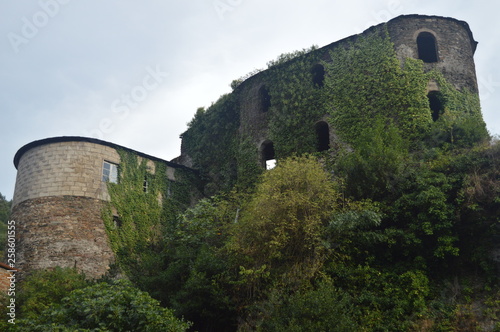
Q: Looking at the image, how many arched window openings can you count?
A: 6